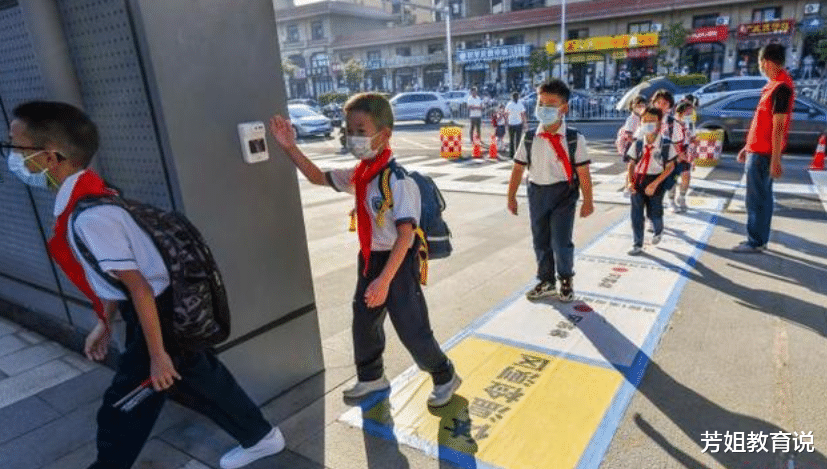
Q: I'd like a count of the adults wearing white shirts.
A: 2